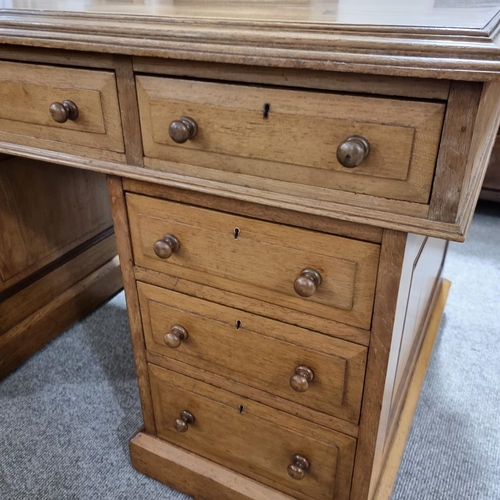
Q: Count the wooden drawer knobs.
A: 9